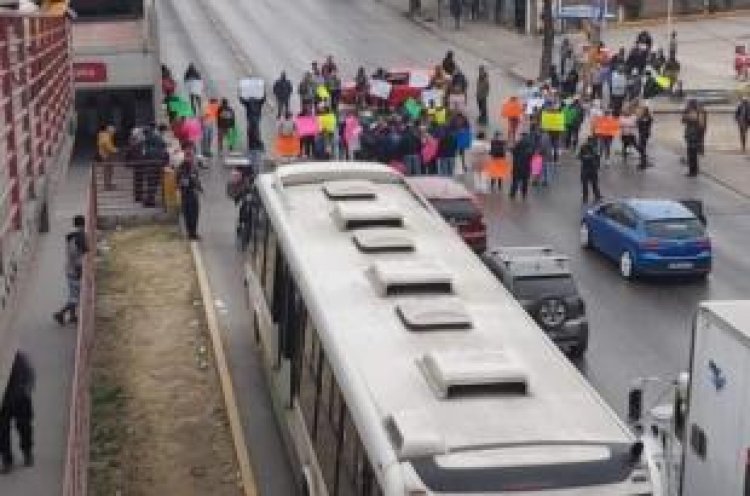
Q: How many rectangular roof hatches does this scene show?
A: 6